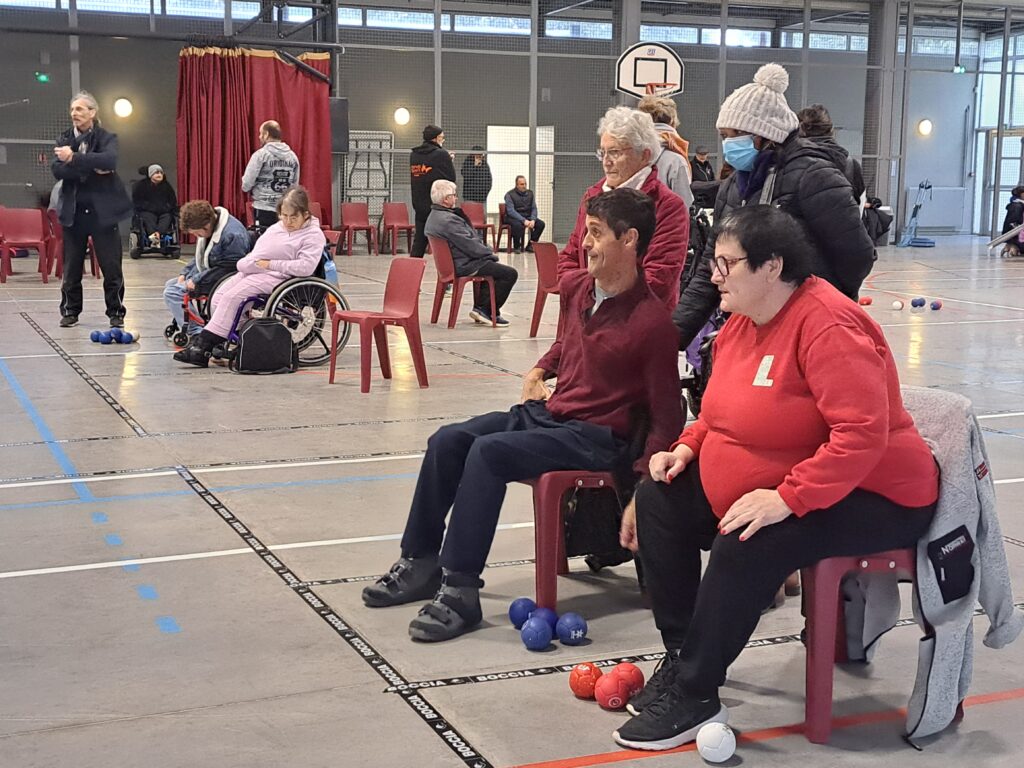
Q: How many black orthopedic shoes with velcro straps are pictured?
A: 2